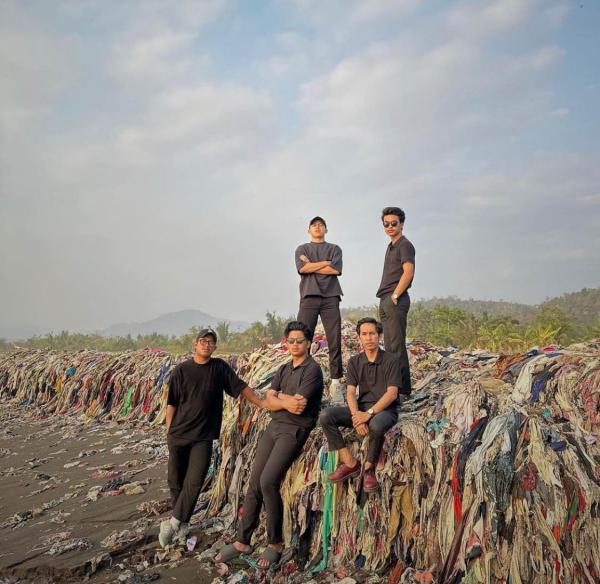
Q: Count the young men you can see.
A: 5